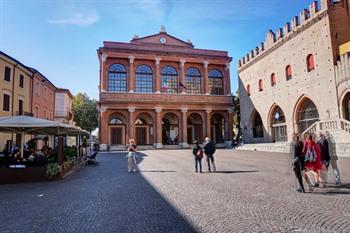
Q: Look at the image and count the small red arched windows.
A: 5